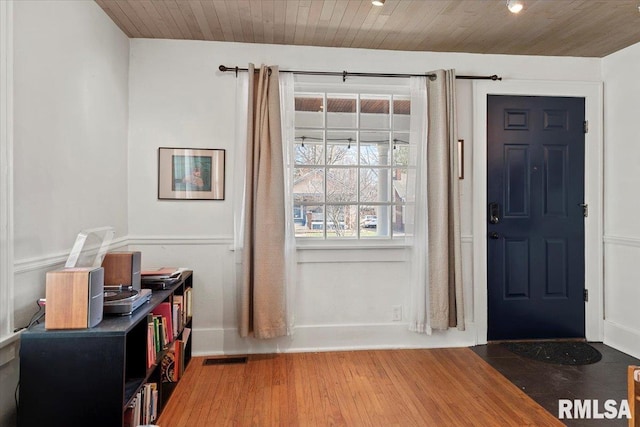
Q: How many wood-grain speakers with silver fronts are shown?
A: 2